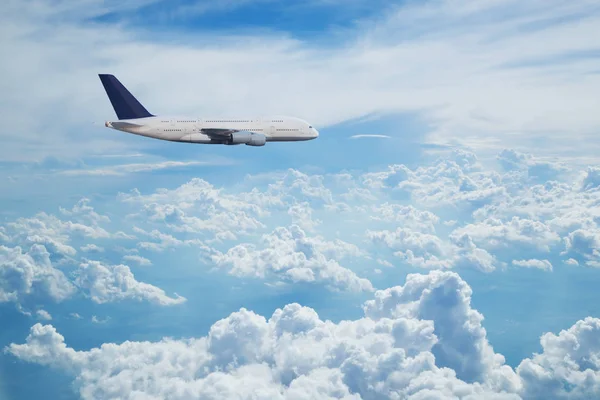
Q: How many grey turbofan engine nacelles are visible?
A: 2